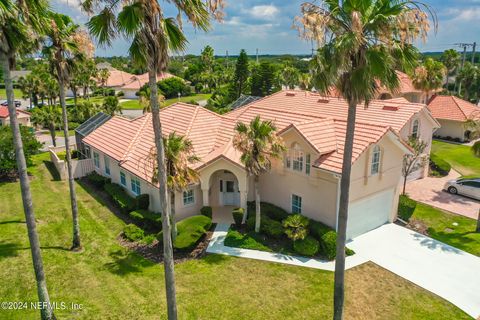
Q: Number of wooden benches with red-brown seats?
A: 0